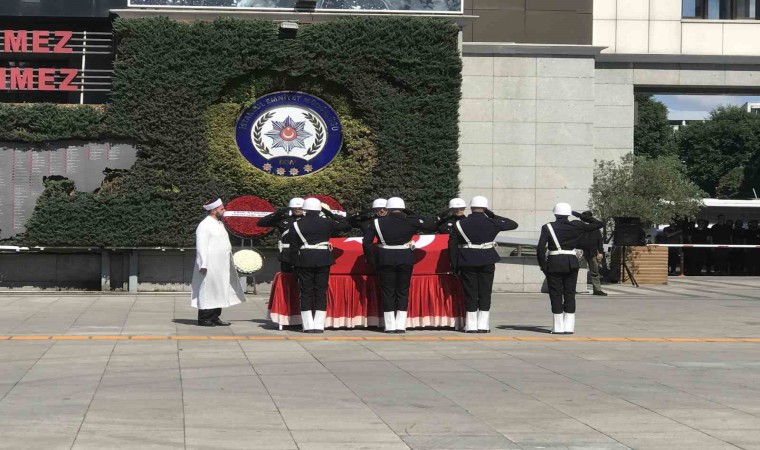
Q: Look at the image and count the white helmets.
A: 7